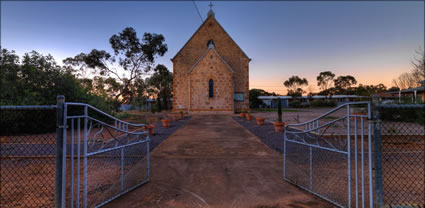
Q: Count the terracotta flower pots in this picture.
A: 8